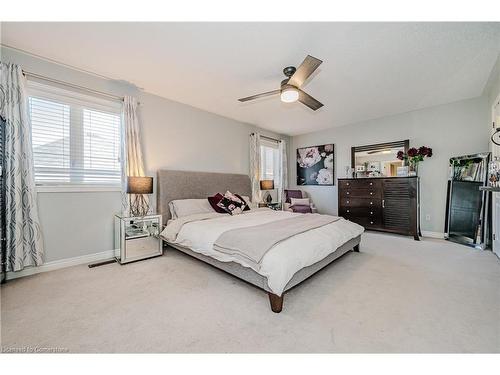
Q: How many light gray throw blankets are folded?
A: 1